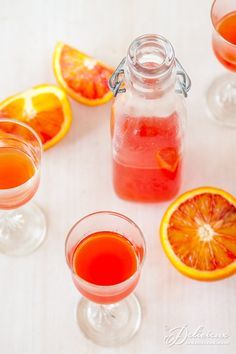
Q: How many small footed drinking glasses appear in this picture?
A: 3